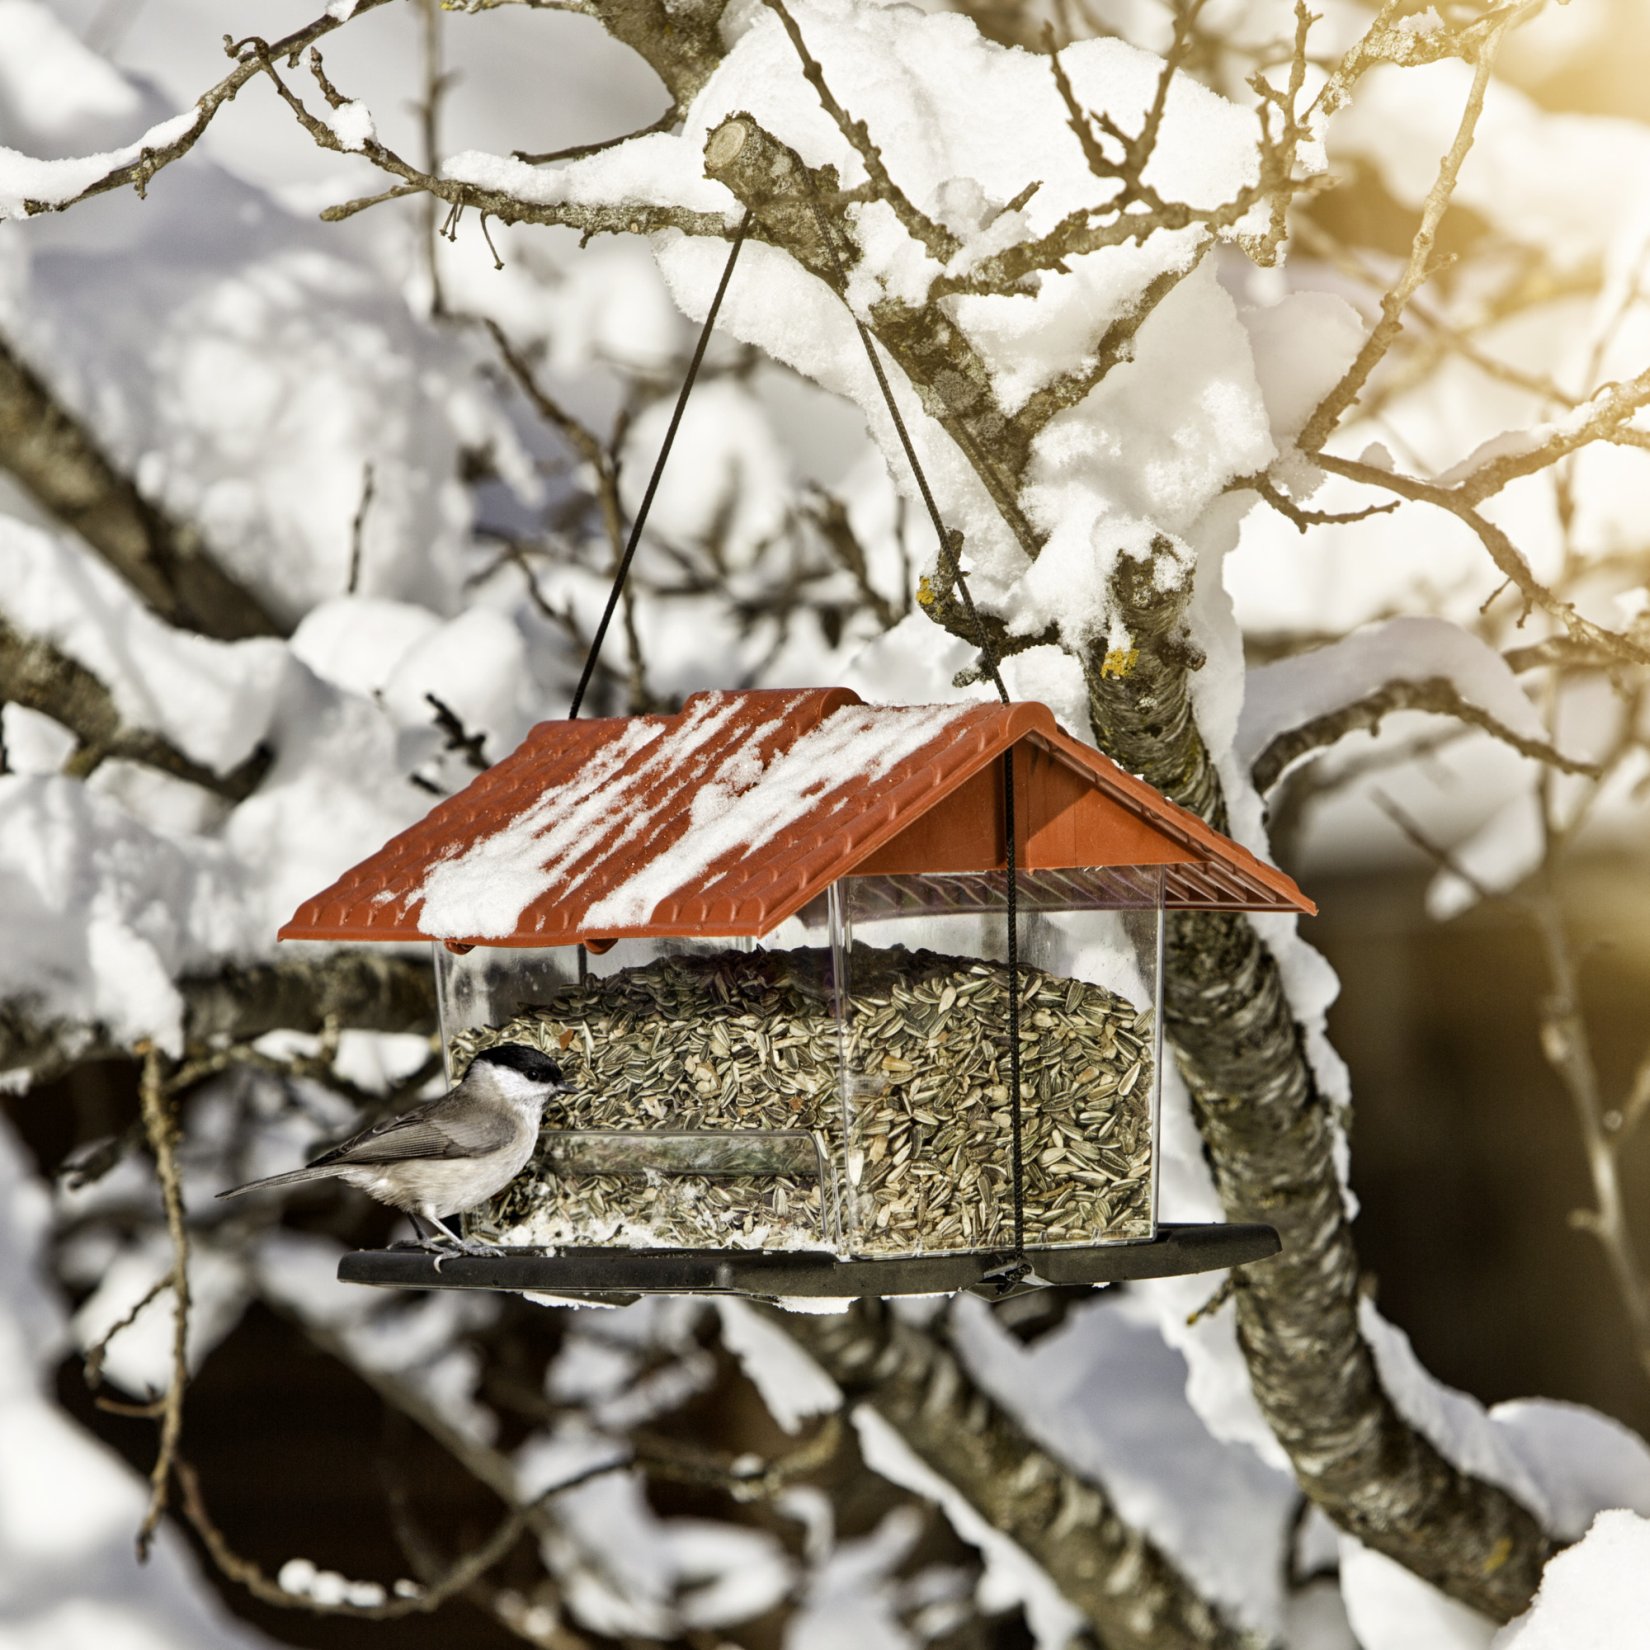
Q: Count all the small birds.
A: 1